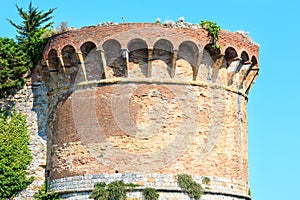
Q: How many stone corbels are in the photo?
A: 12